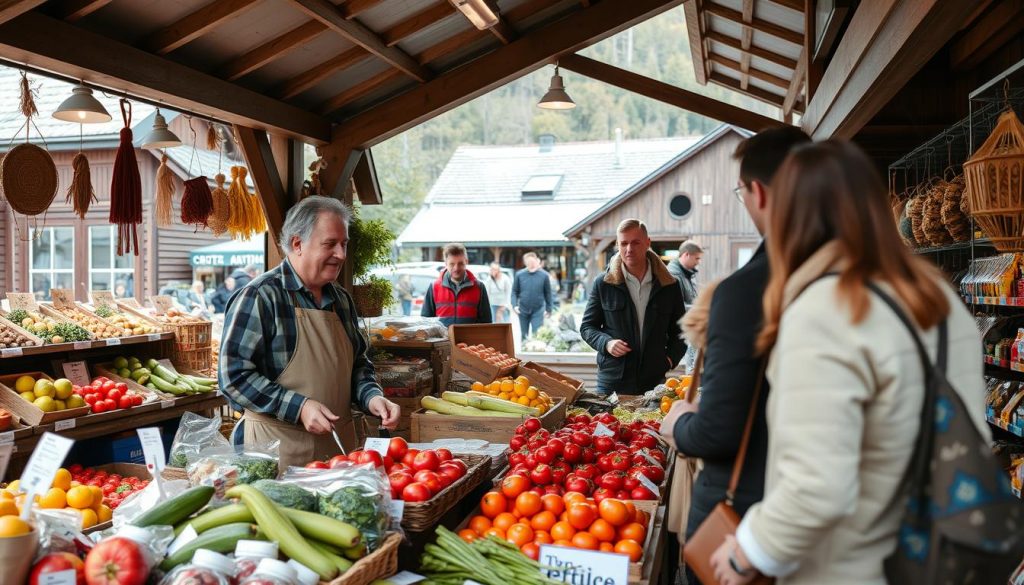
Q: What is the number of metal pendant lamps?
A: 3